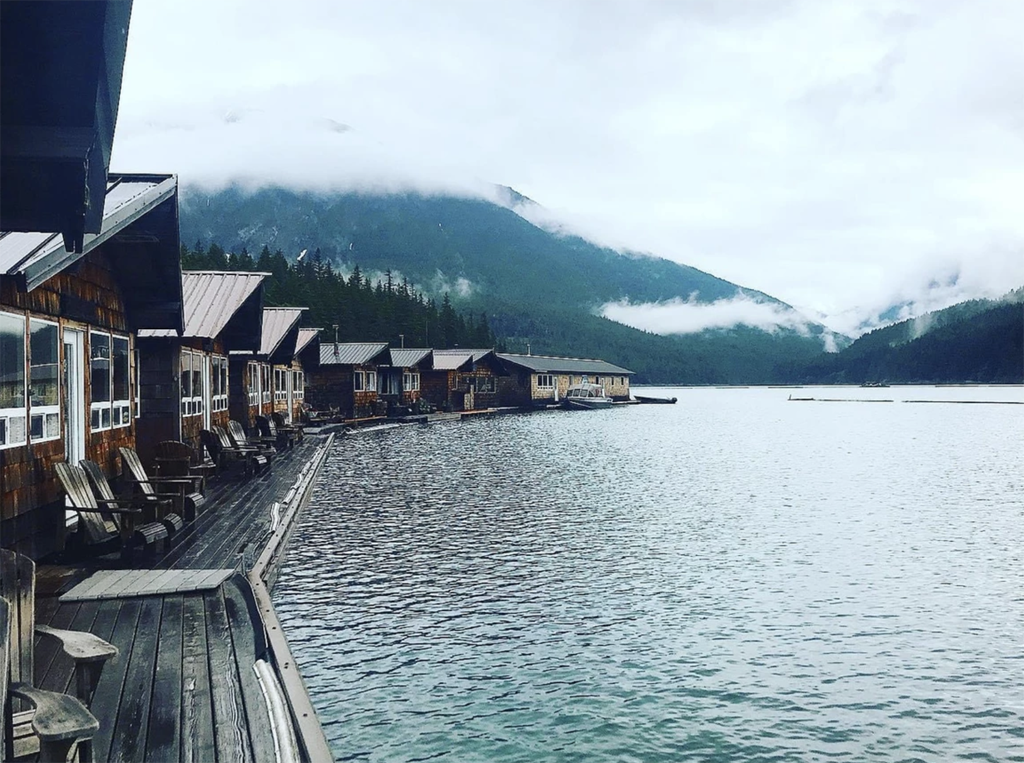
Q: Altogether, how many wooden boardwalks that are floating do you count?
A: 1